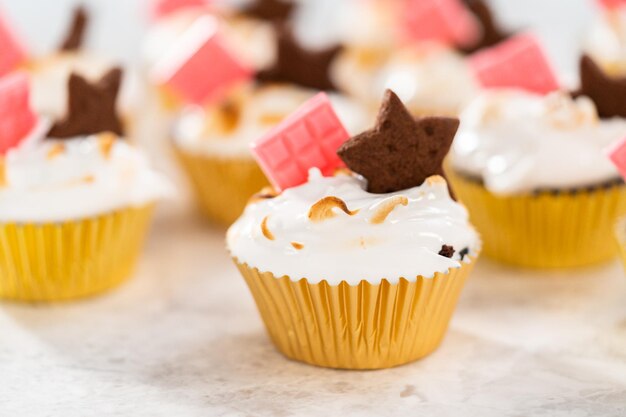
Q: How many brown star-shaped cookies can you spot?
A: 7